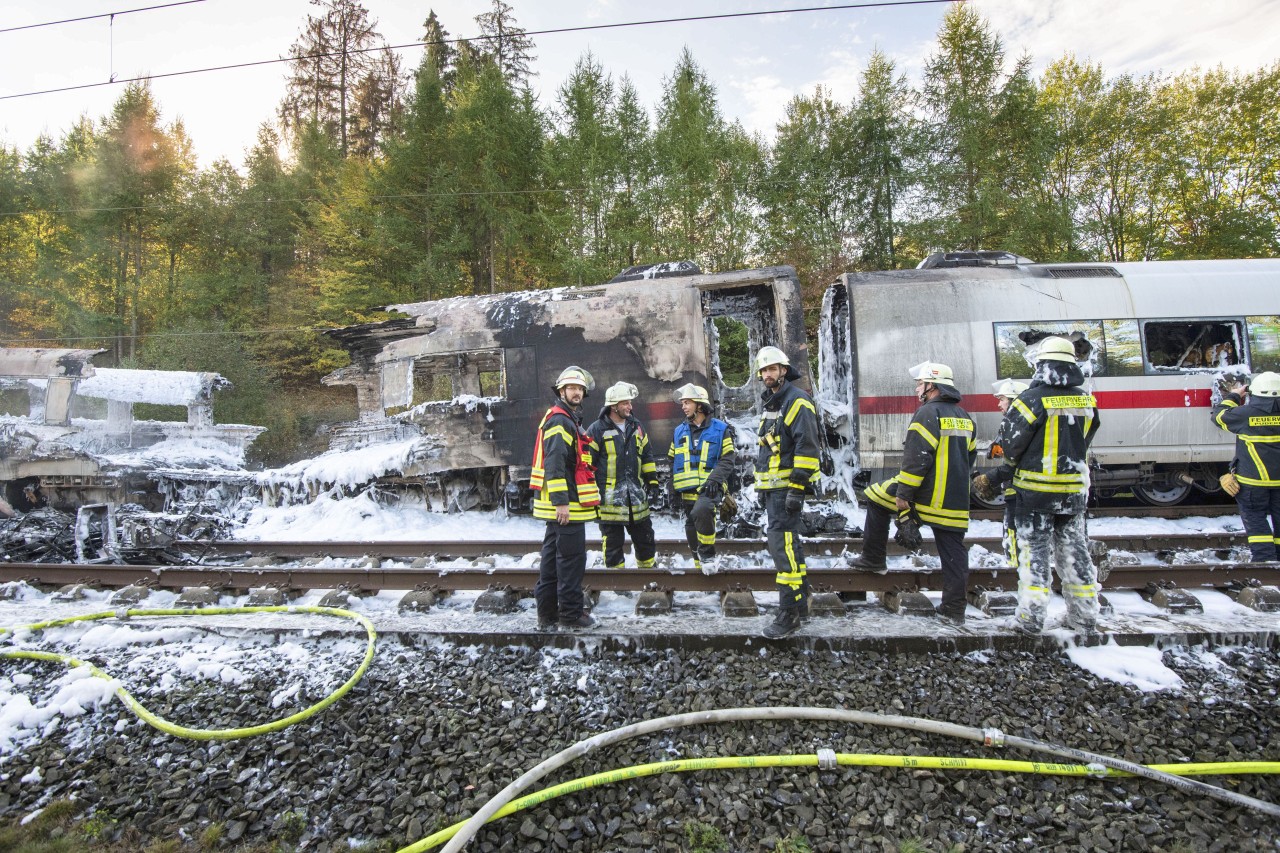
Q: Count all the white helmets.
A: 8